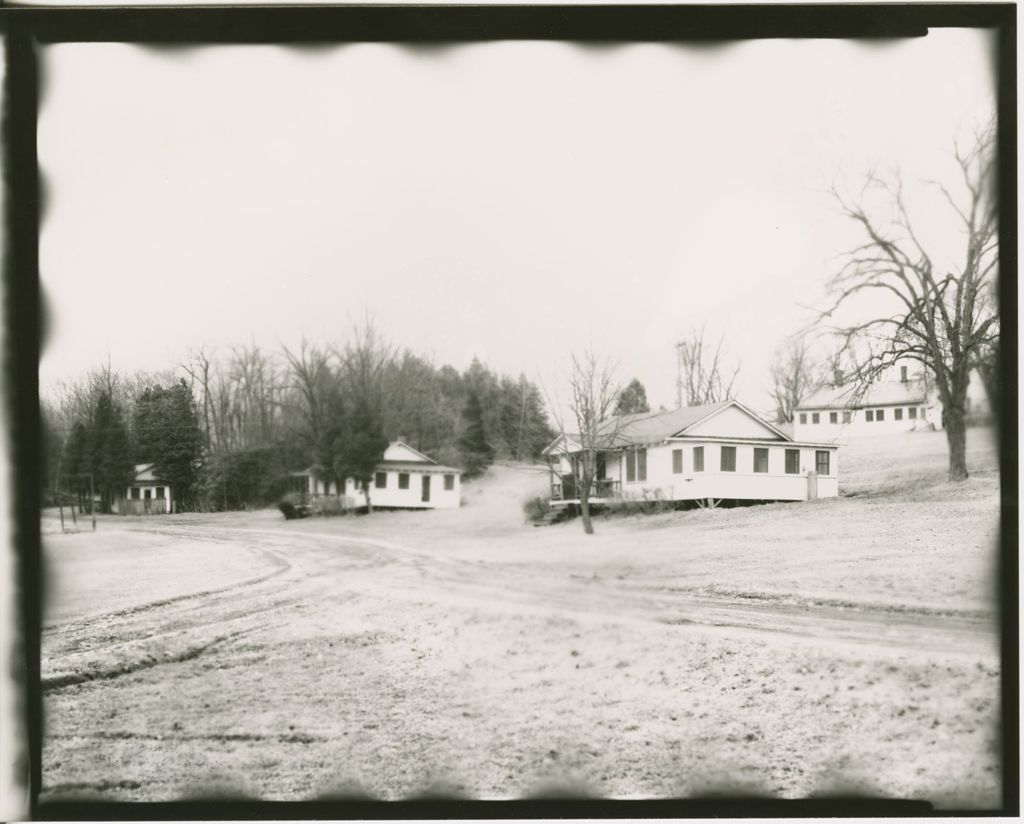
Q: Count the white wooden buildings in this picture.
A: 4